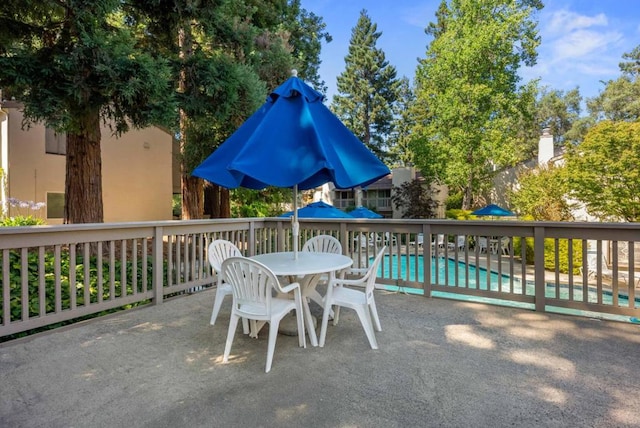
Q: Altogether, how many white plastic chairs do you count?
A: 4